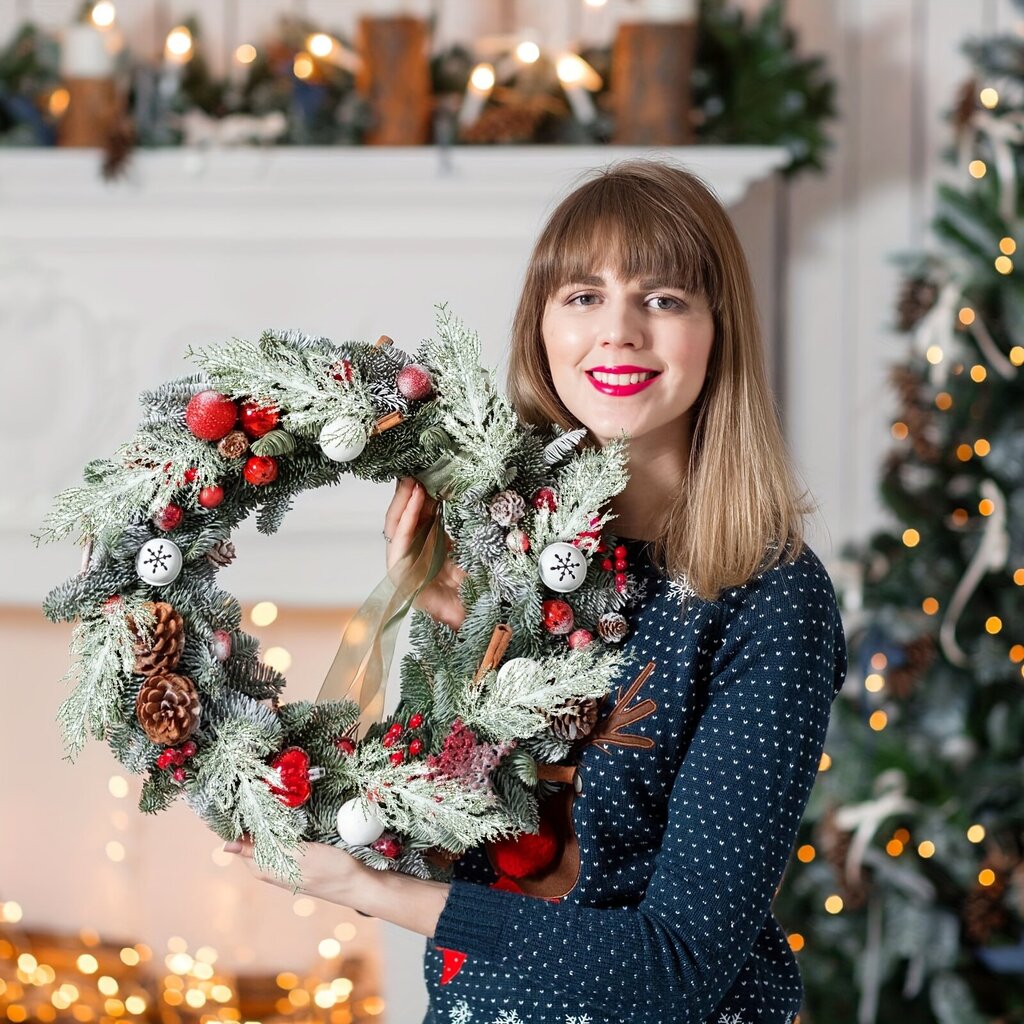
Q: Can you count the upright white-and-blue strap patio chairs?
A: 0